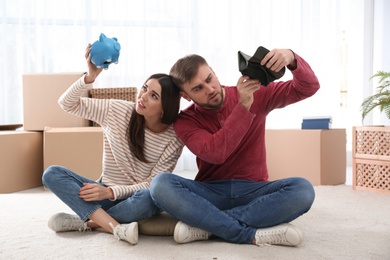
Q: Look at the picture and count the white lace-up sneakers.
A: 4